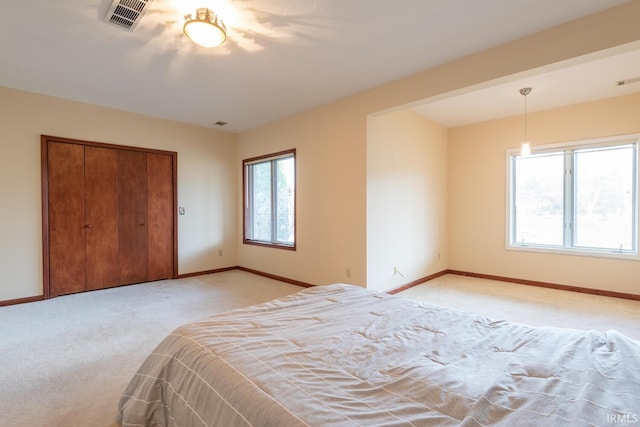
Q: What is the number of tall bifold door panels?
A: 4